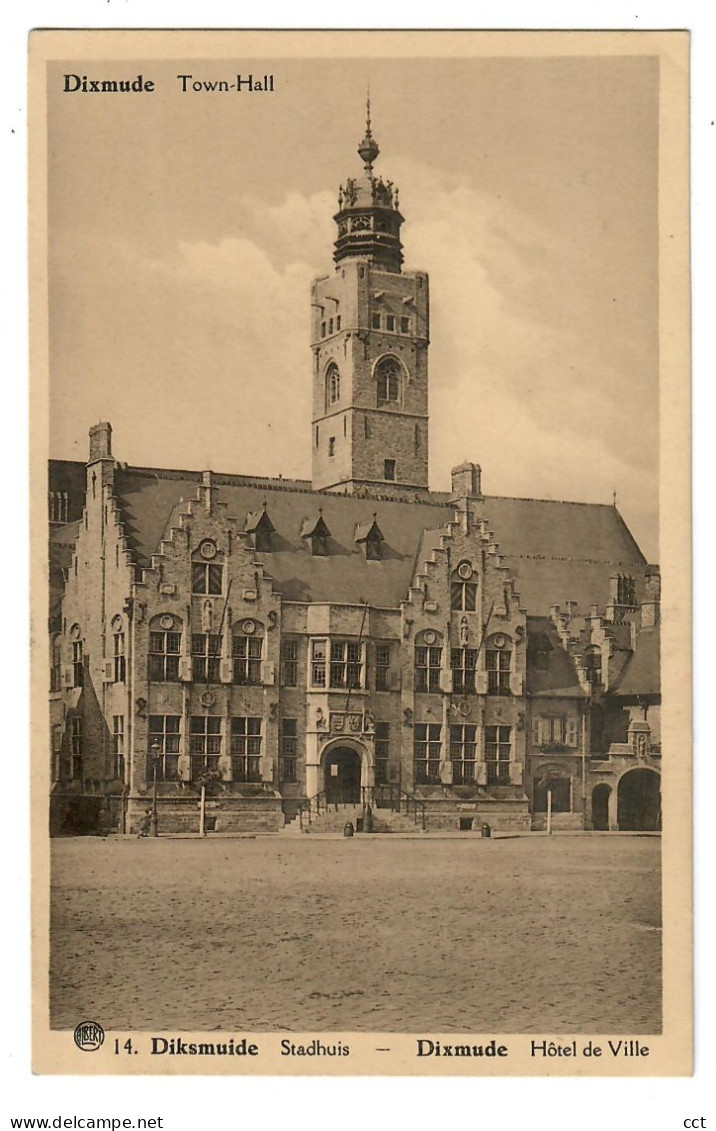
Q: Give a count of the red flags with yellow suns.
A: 0